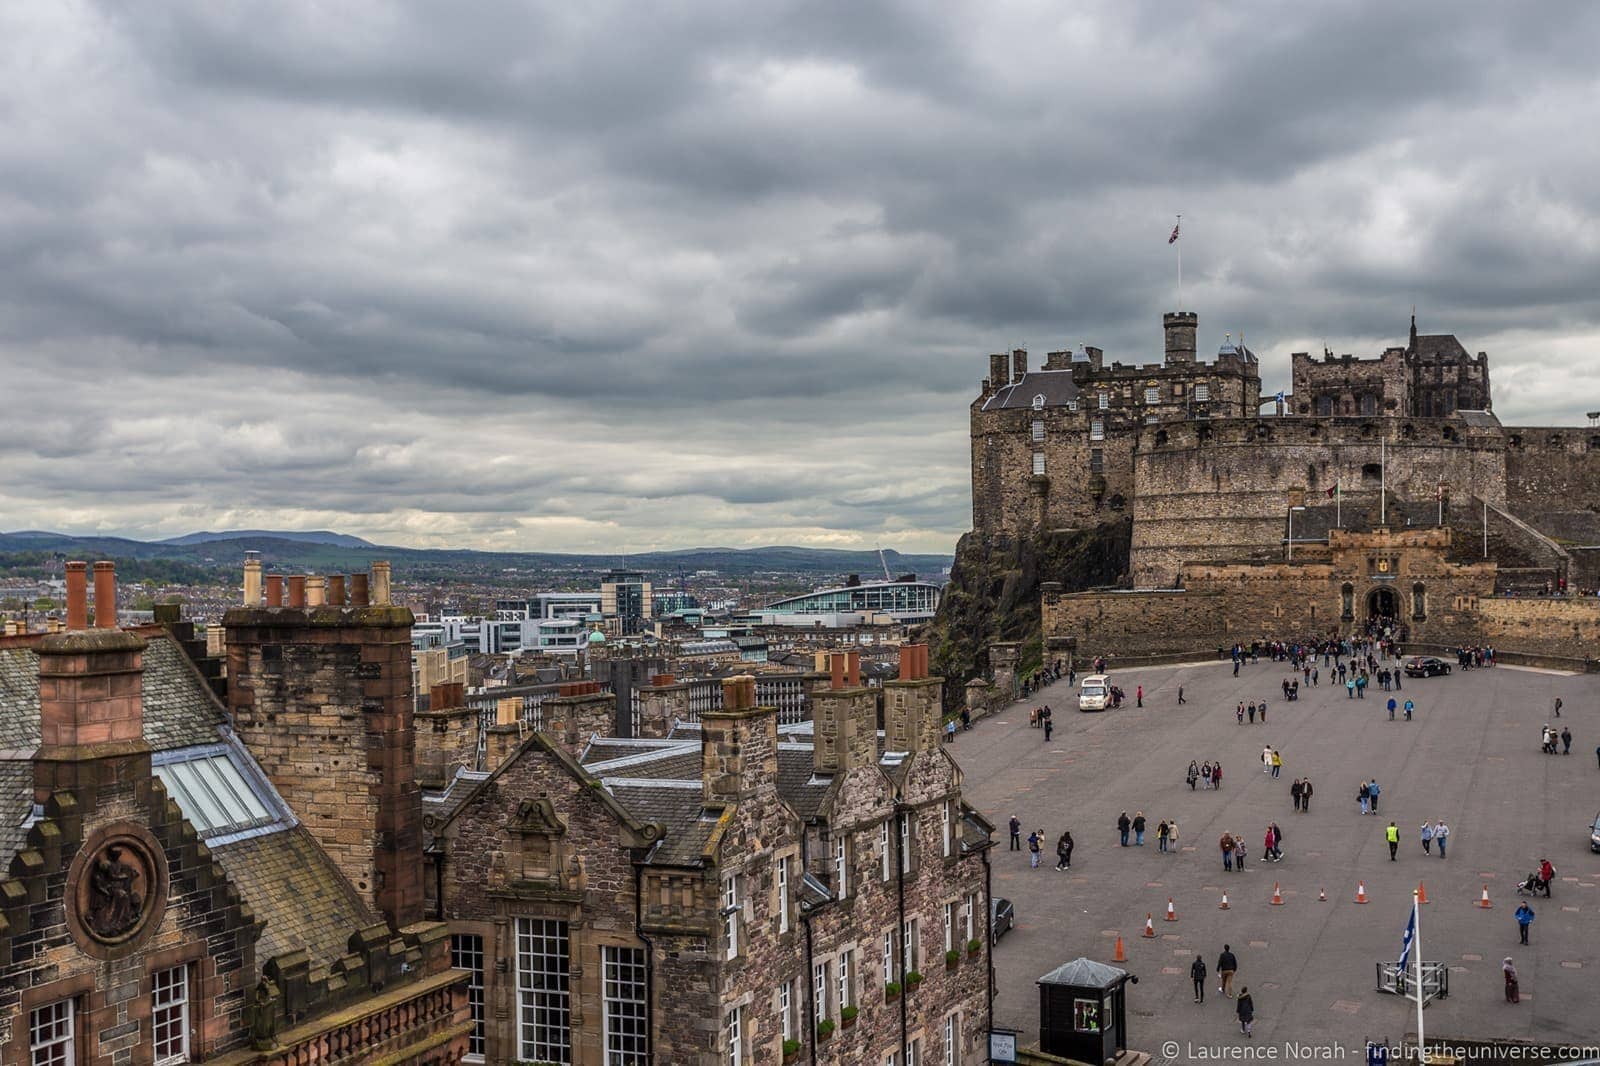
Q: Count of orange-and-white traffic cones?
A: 7